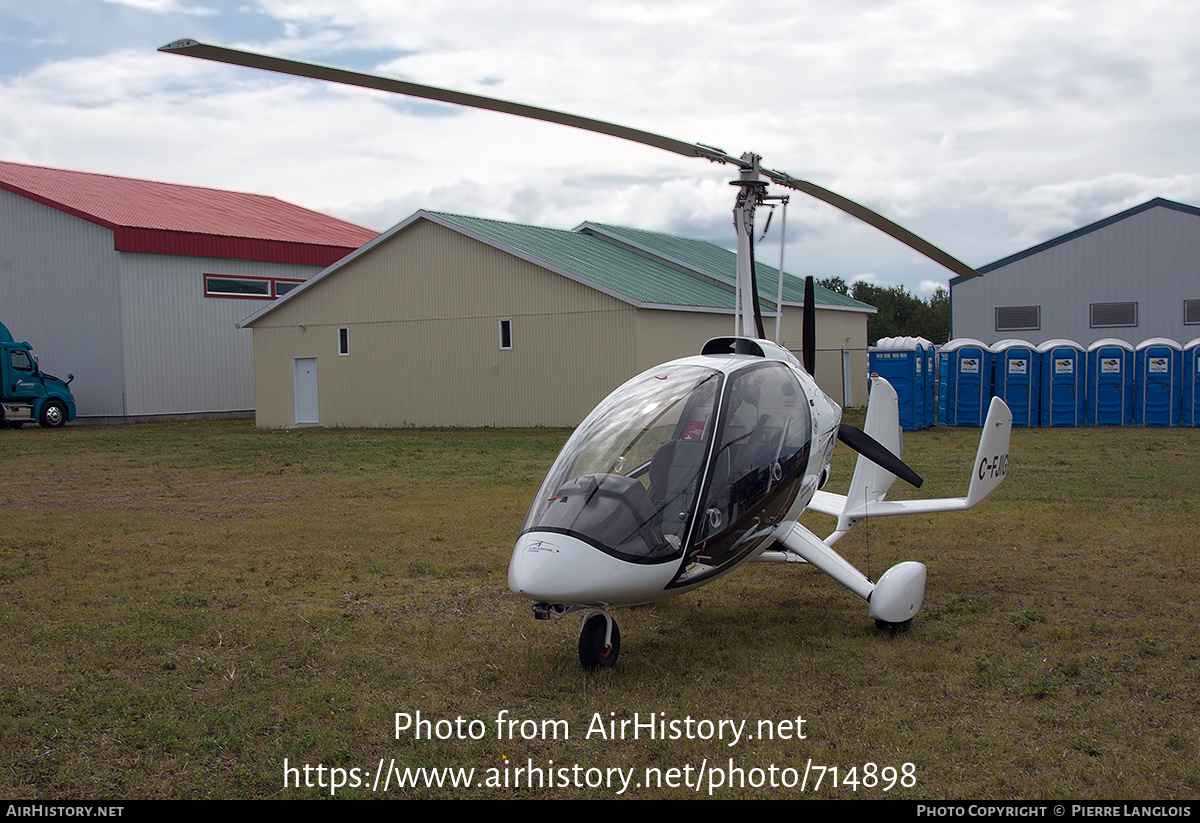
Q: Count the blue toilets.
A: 8